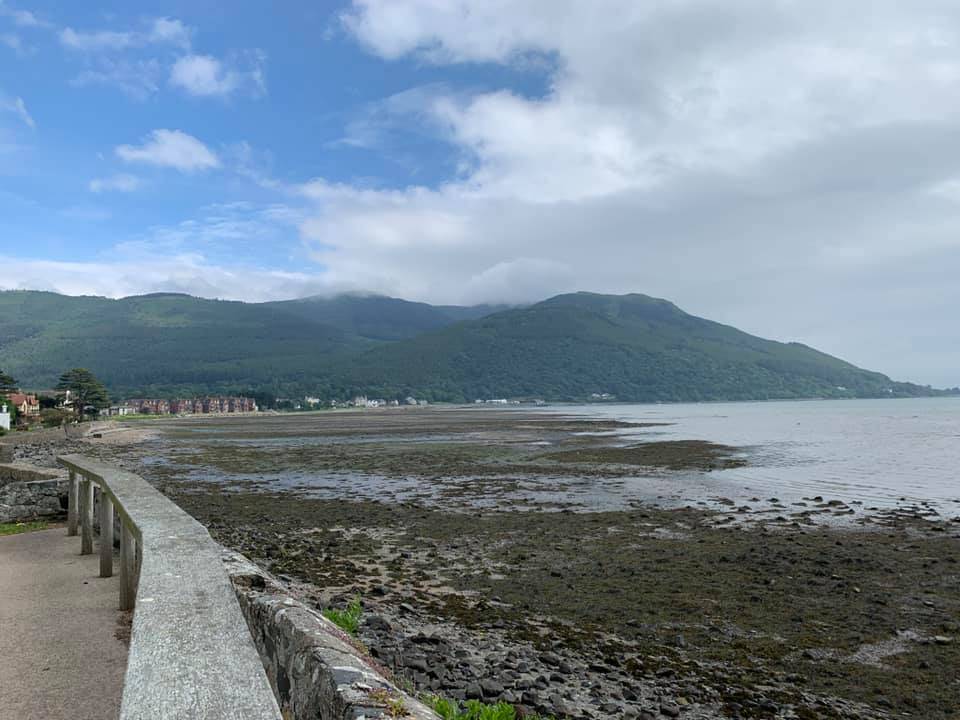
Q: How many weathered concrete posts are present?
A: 4